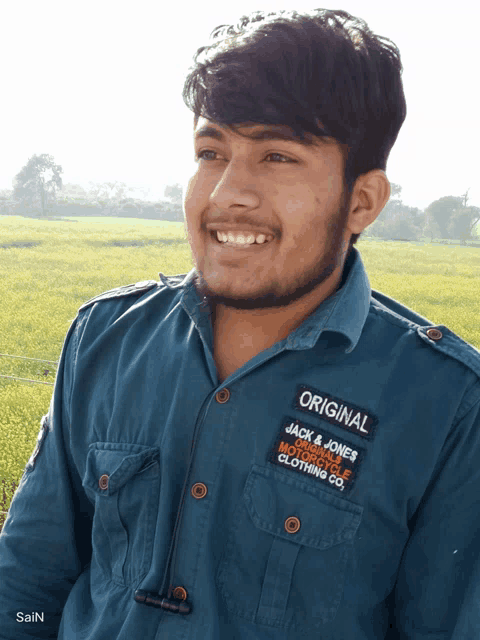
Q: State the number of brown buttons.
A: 6